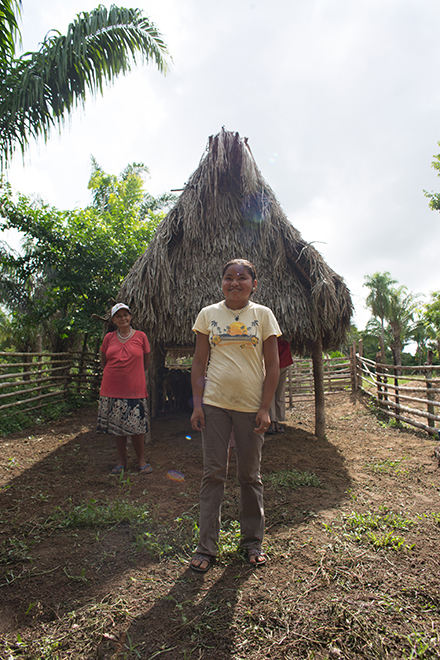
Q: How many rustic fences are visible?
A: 2